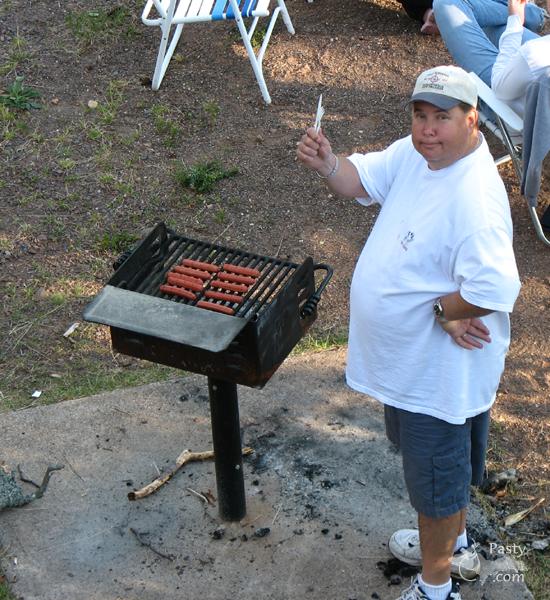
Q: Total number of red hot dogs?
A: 10